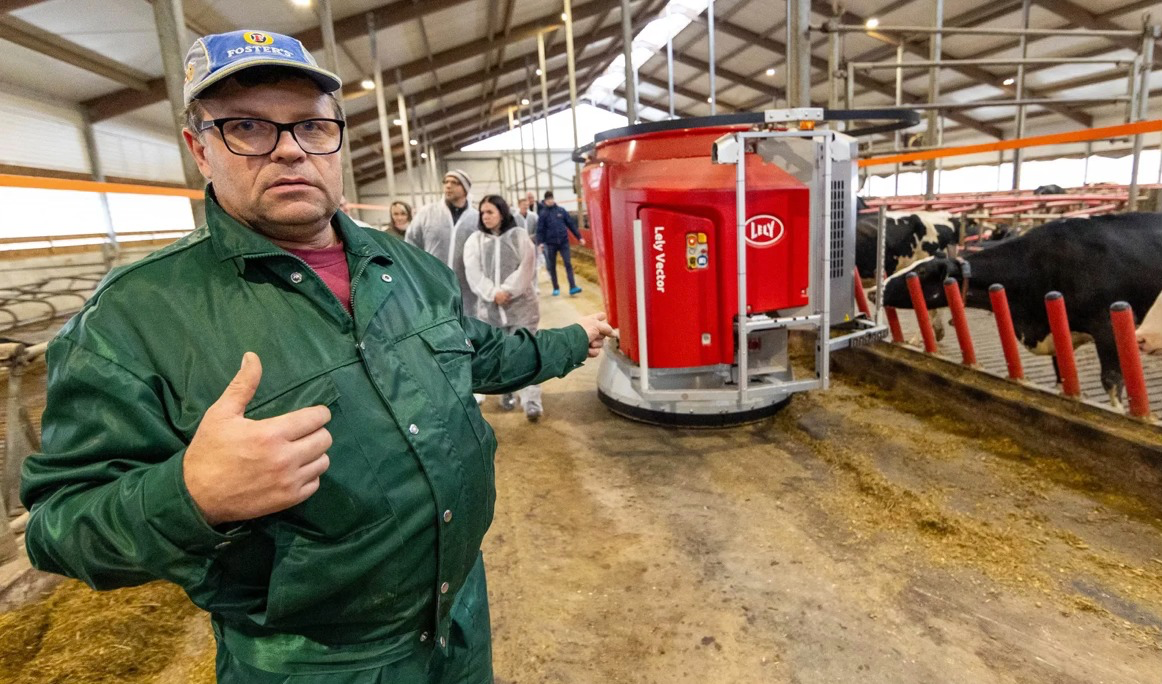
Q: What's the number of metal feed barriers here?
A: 7